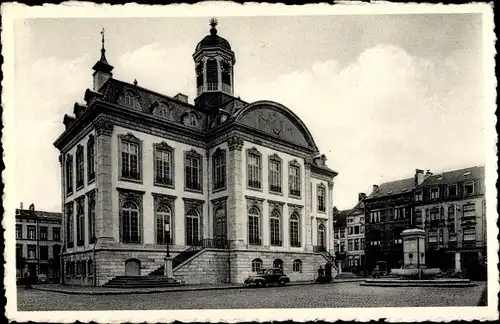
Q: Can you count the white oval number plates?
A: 0